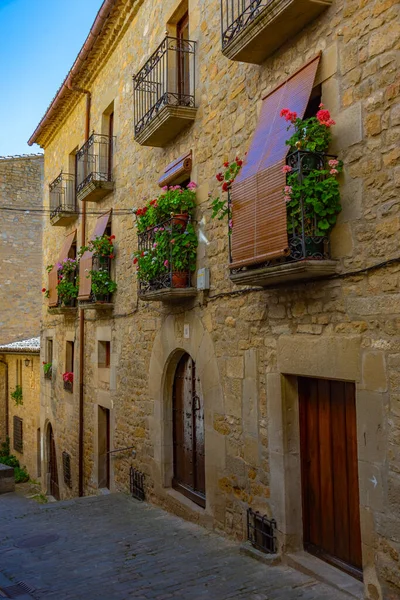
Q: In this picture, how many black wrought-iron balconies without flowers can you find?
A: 4